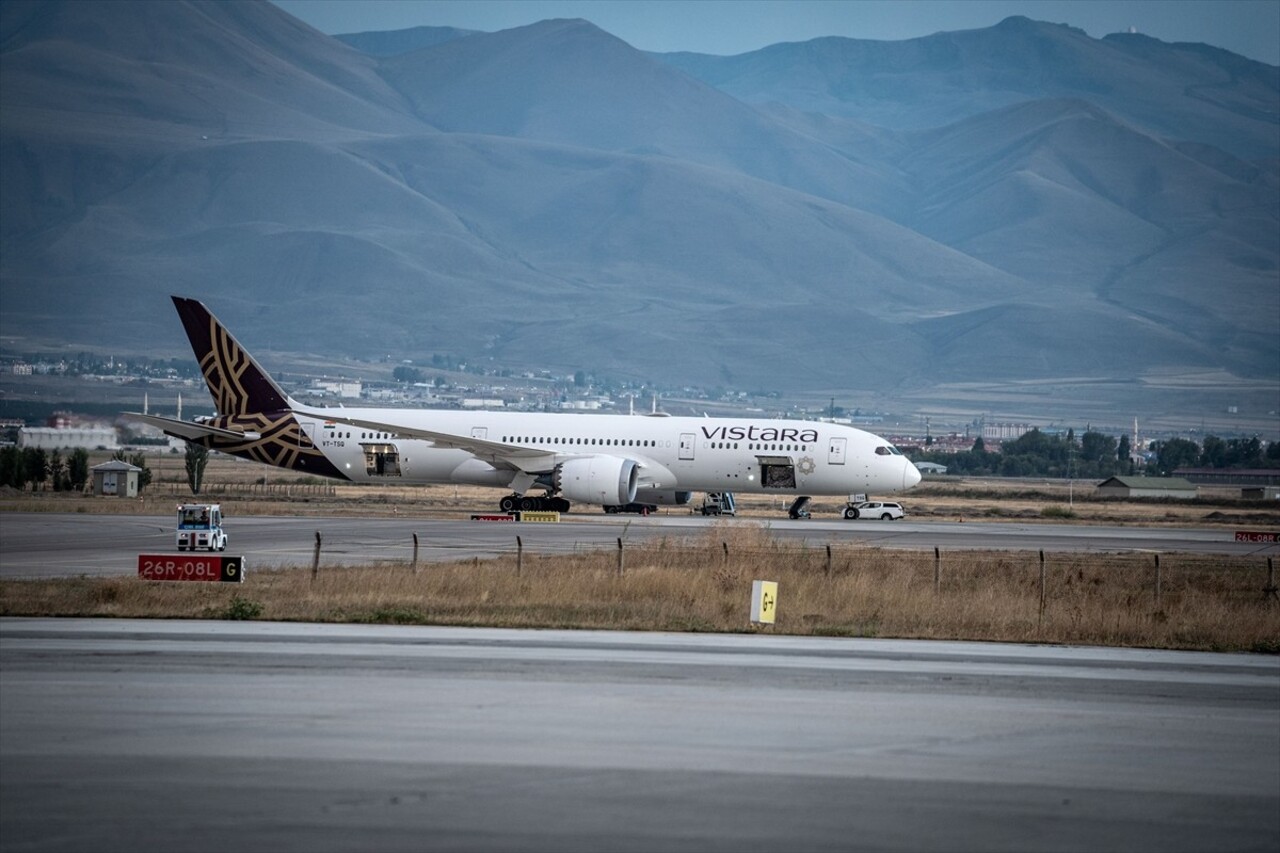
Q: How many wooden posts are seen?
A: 10